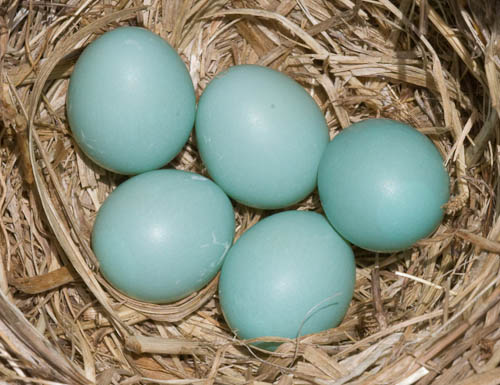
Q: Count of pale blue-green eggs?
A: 5